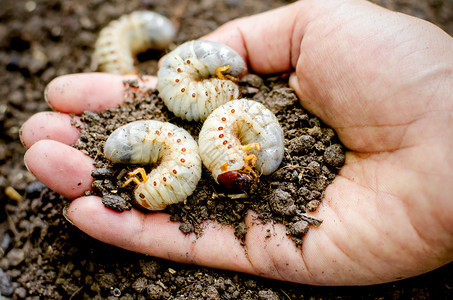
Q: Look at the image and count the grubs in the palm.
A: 3